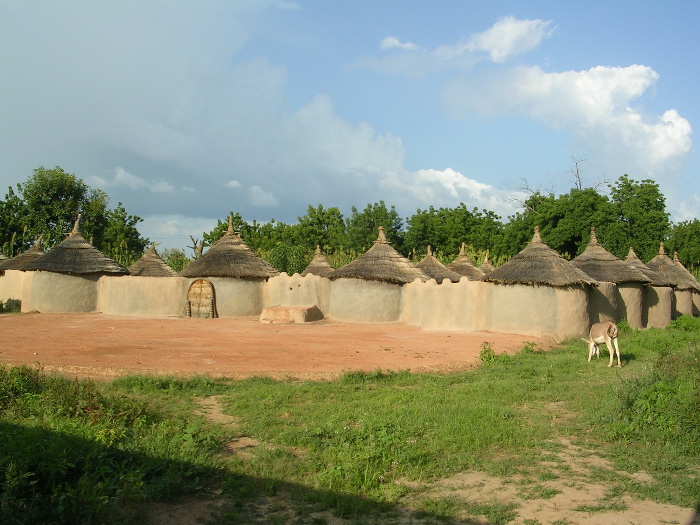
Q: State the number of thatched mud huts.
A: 15